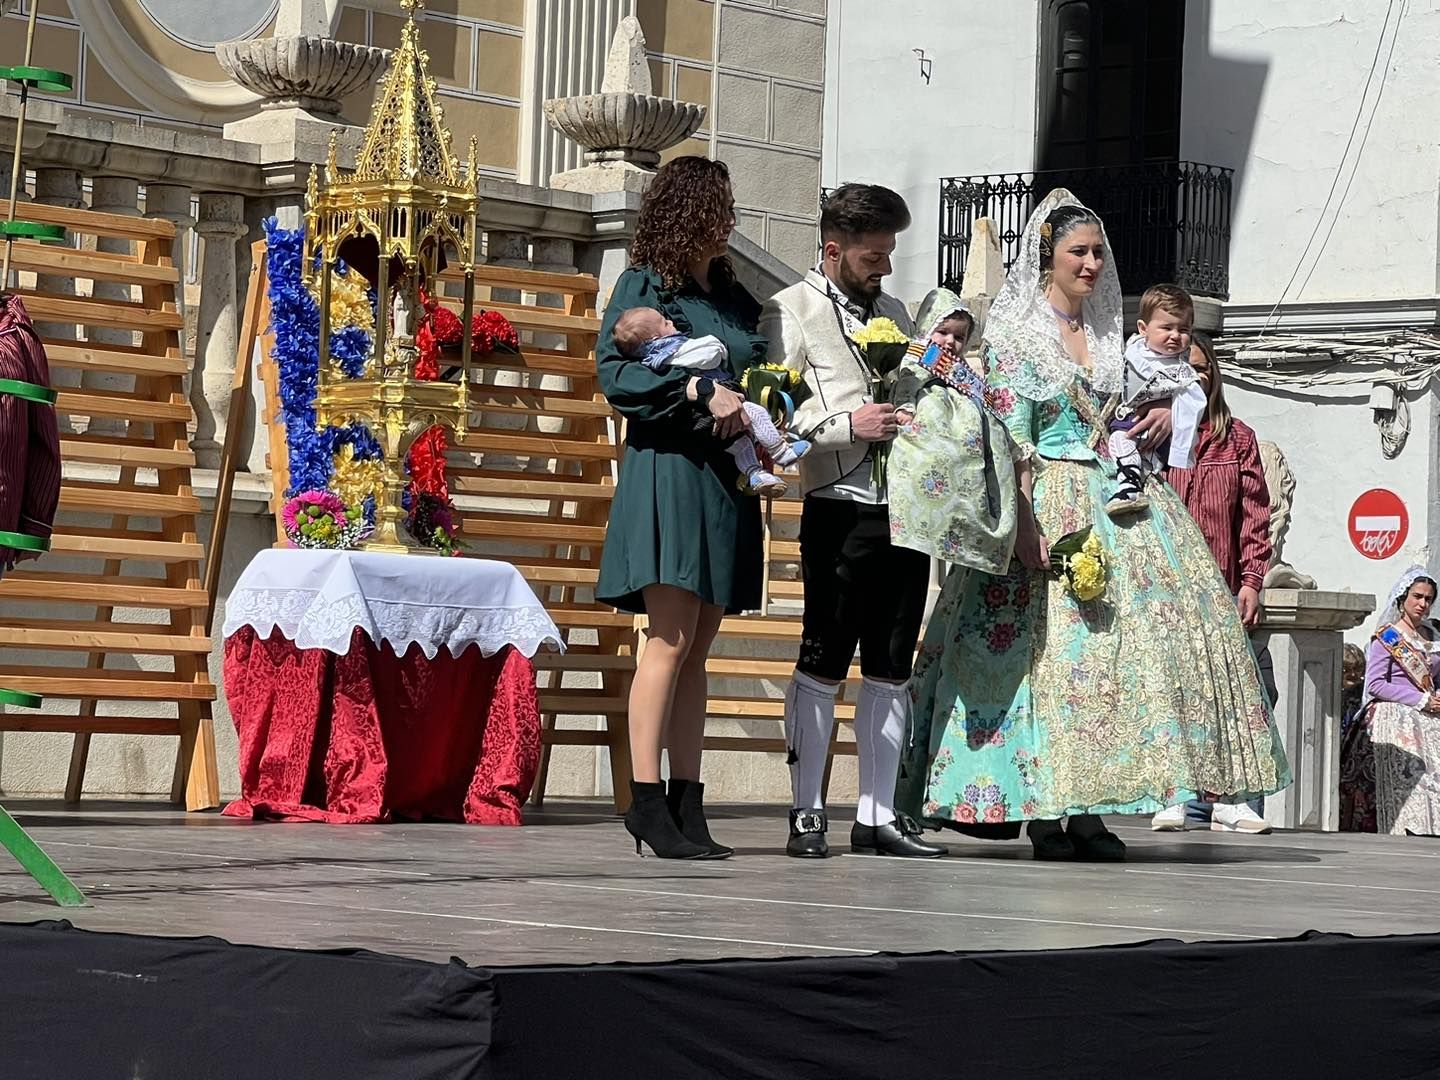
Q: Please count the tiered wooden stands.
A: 3